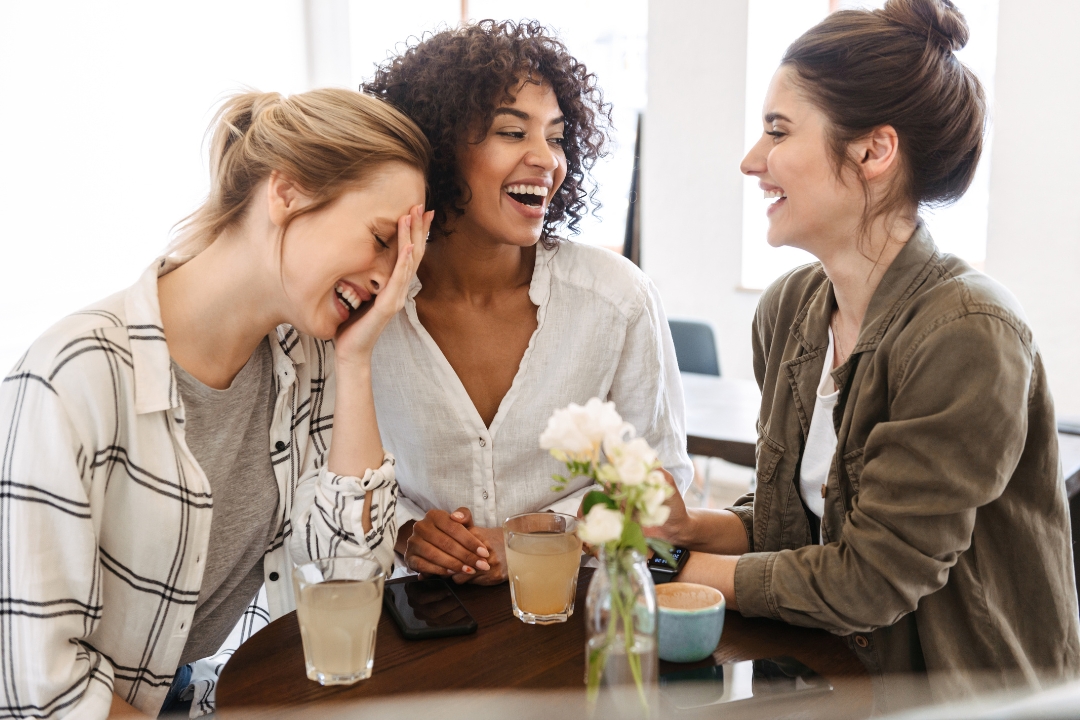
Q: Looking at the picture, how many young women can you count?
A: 3